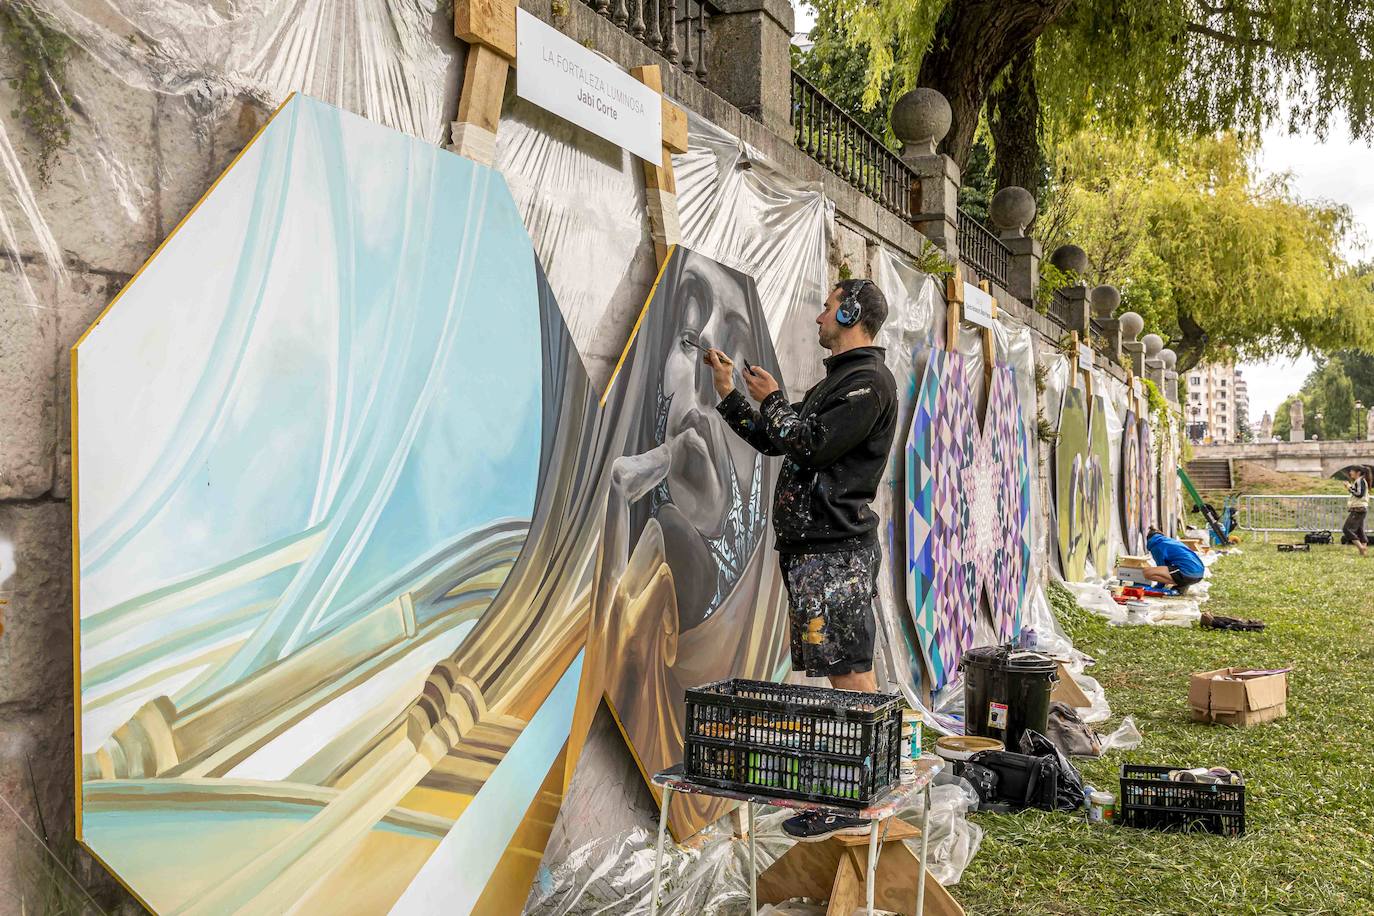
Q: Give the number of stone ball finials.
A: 7